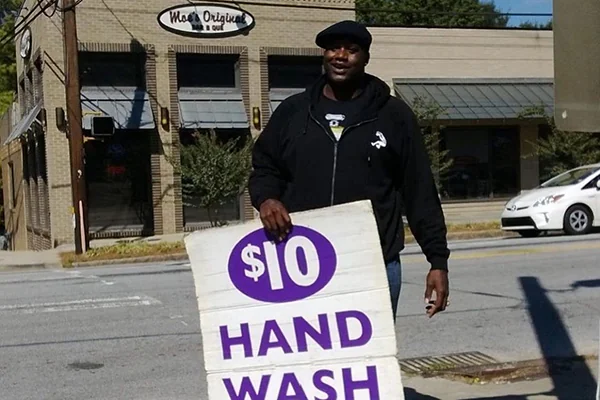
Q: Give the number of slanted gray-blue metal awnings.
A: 5